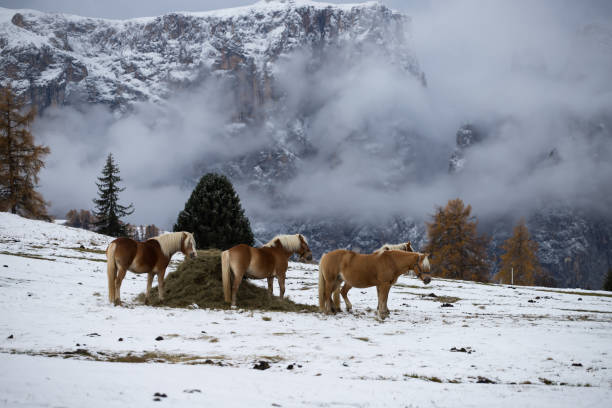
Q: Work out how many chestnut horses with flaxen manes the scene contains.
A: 4